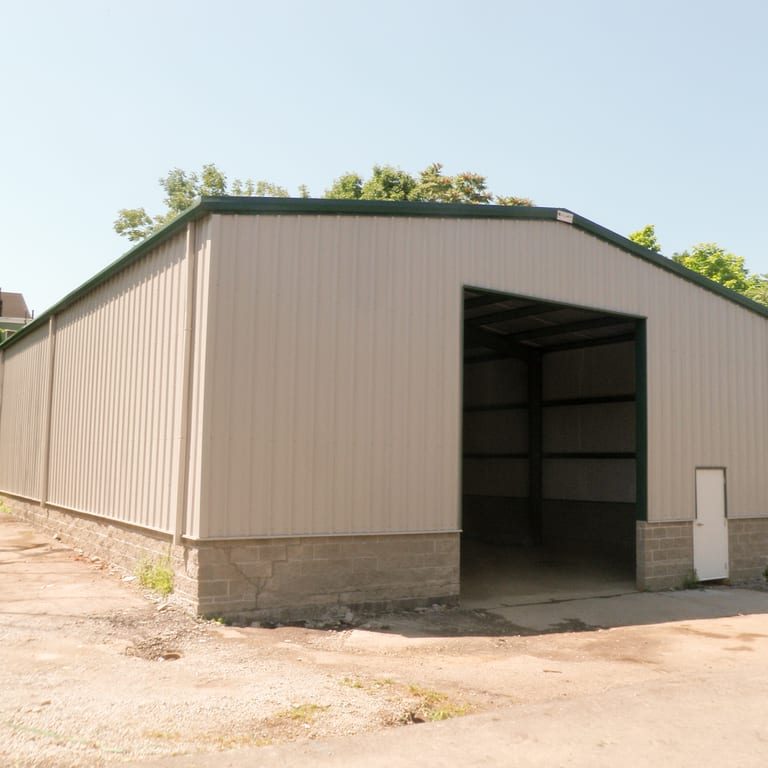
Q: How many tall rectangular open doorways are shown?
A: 1